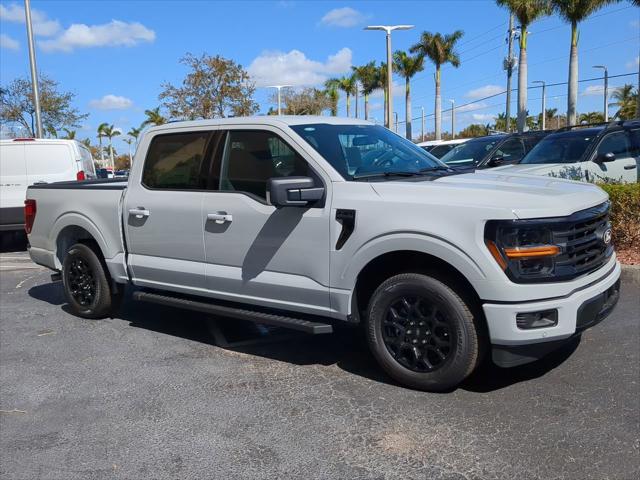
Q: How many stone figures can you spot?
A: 0